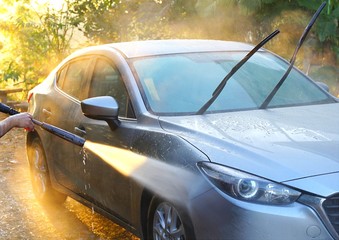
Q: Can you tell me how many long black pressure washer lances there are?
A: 1